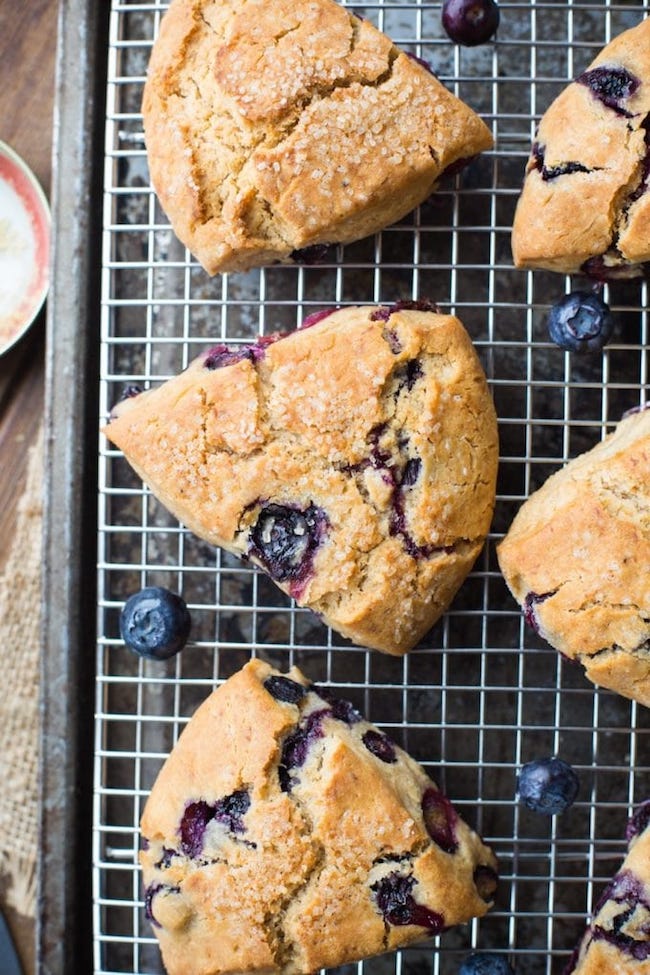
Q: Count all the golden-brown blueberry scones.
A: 6